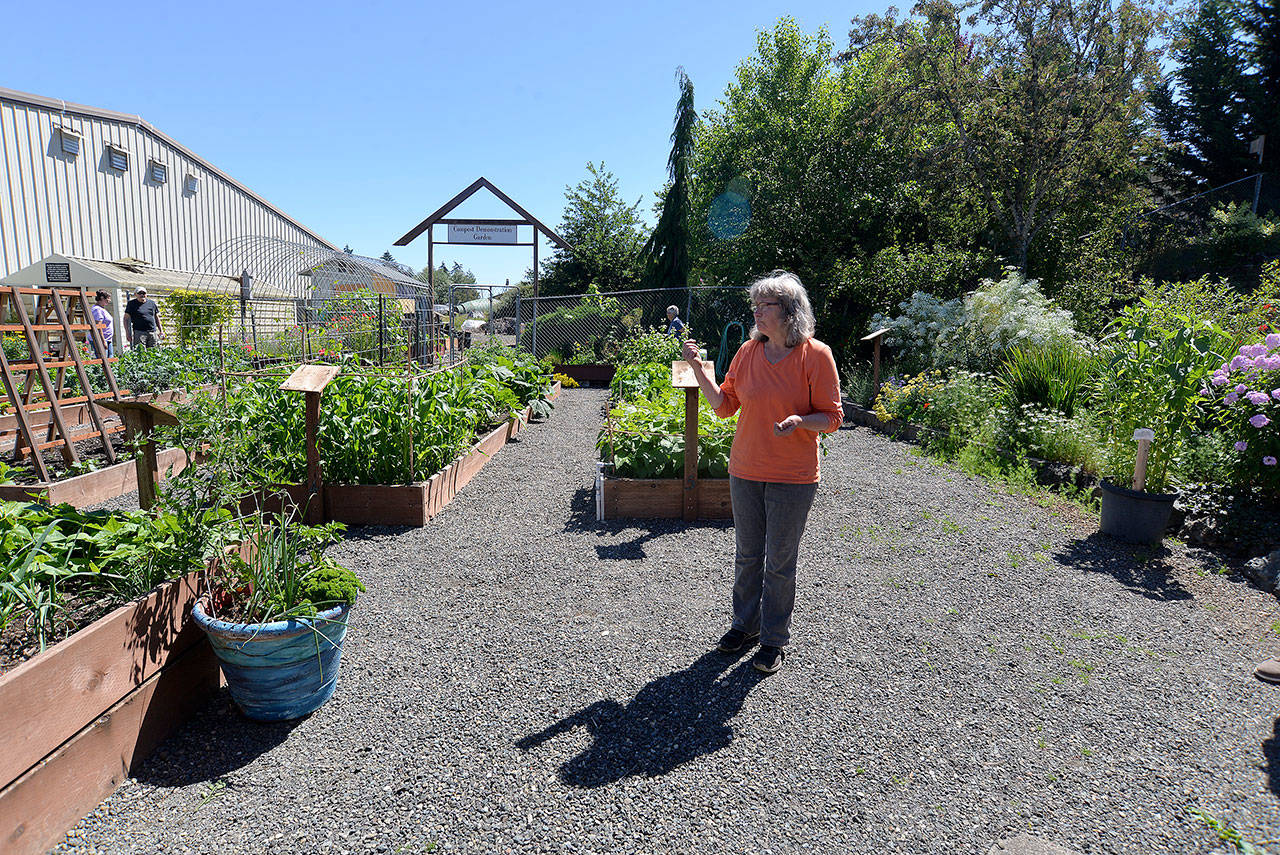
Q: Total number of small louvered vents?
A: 4